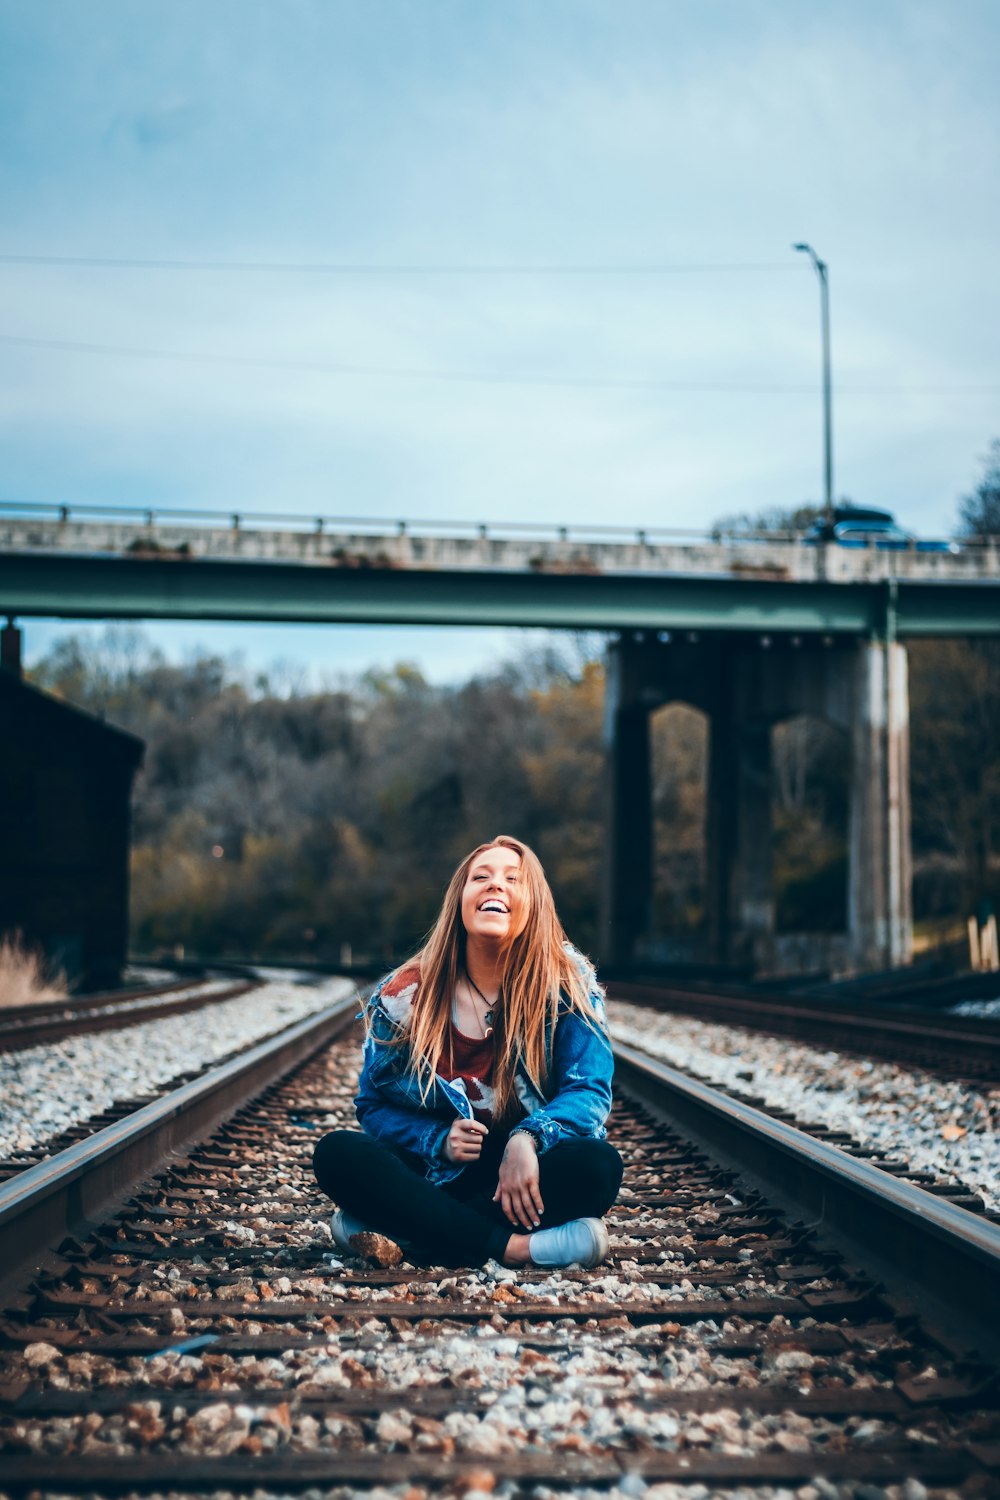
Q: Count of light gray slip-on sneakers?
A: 2